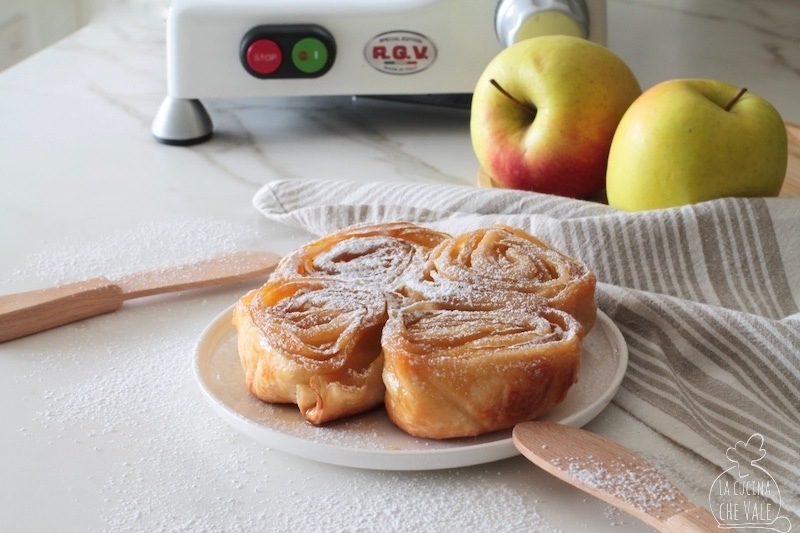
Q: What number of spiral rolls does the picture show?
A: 4